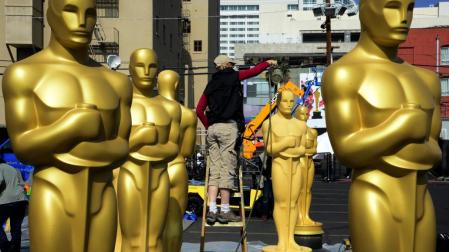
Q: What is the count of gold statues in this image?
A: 6